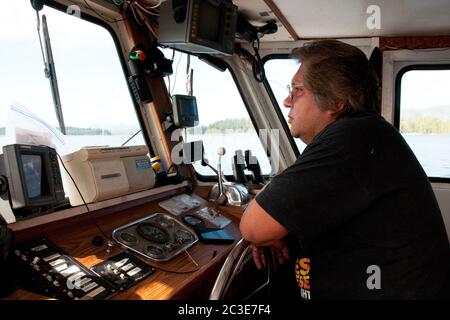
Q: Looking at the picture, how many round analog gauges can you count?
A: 5